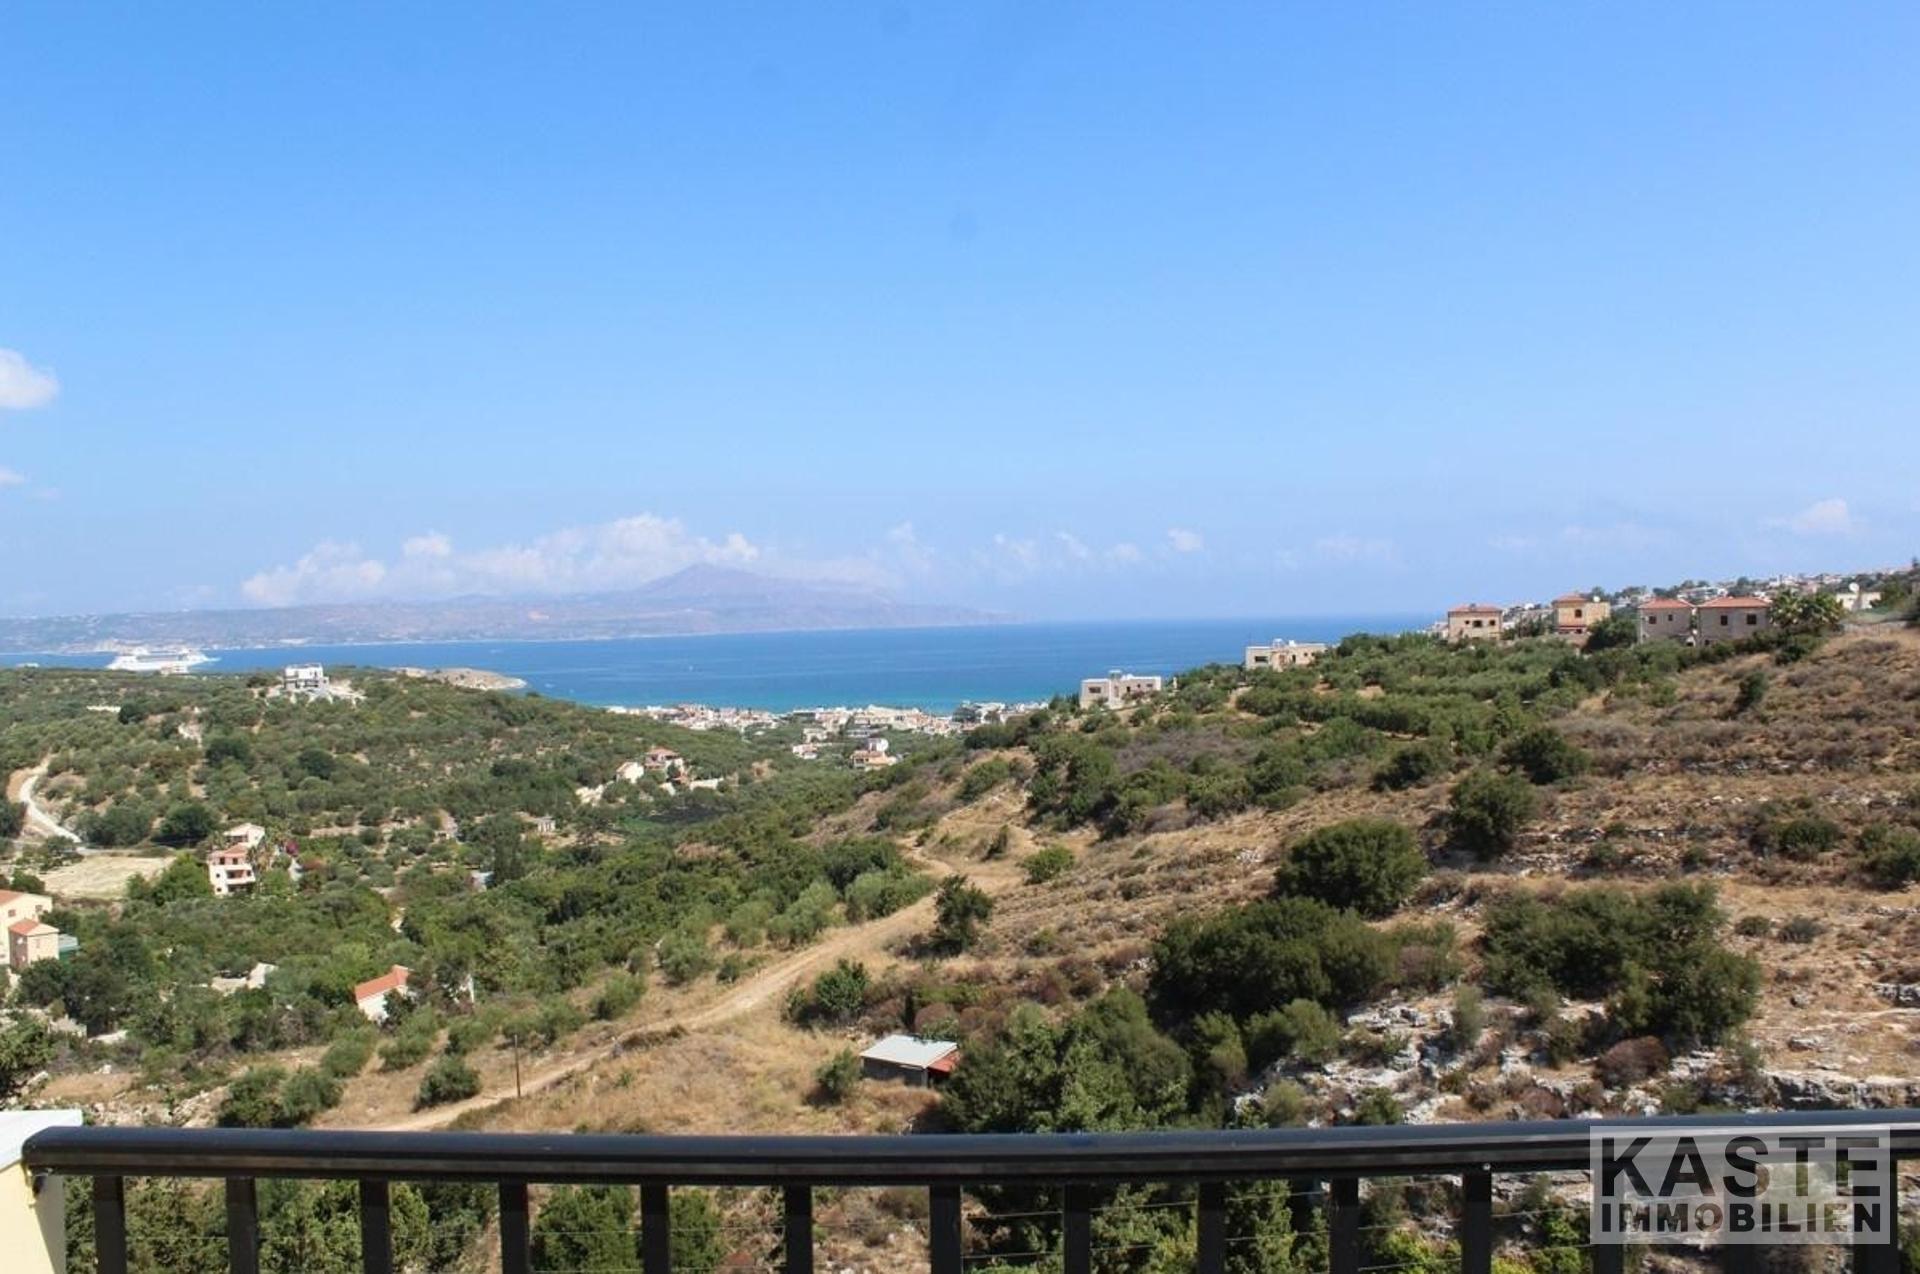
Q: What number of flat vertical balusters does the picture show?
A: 14